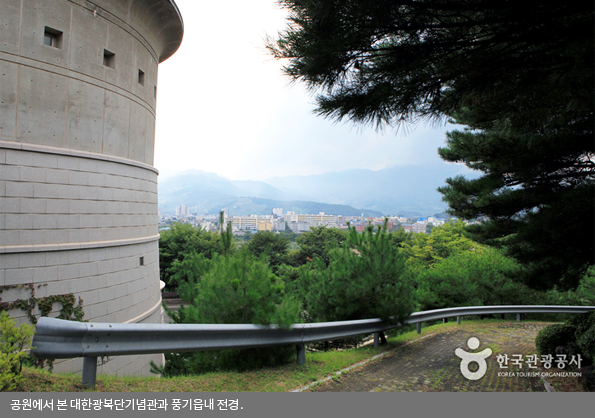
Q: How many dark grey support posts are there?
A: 6